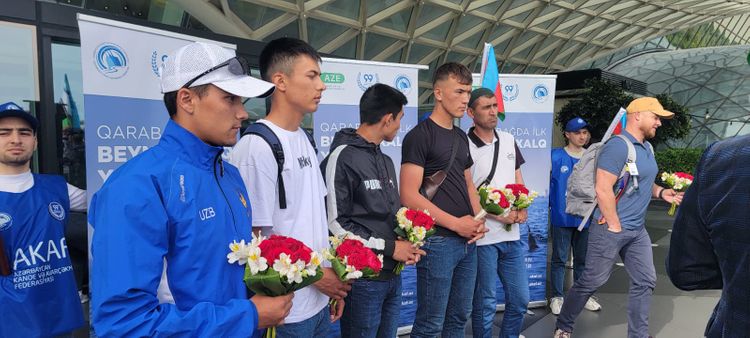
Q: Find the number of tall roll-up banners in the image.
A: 3